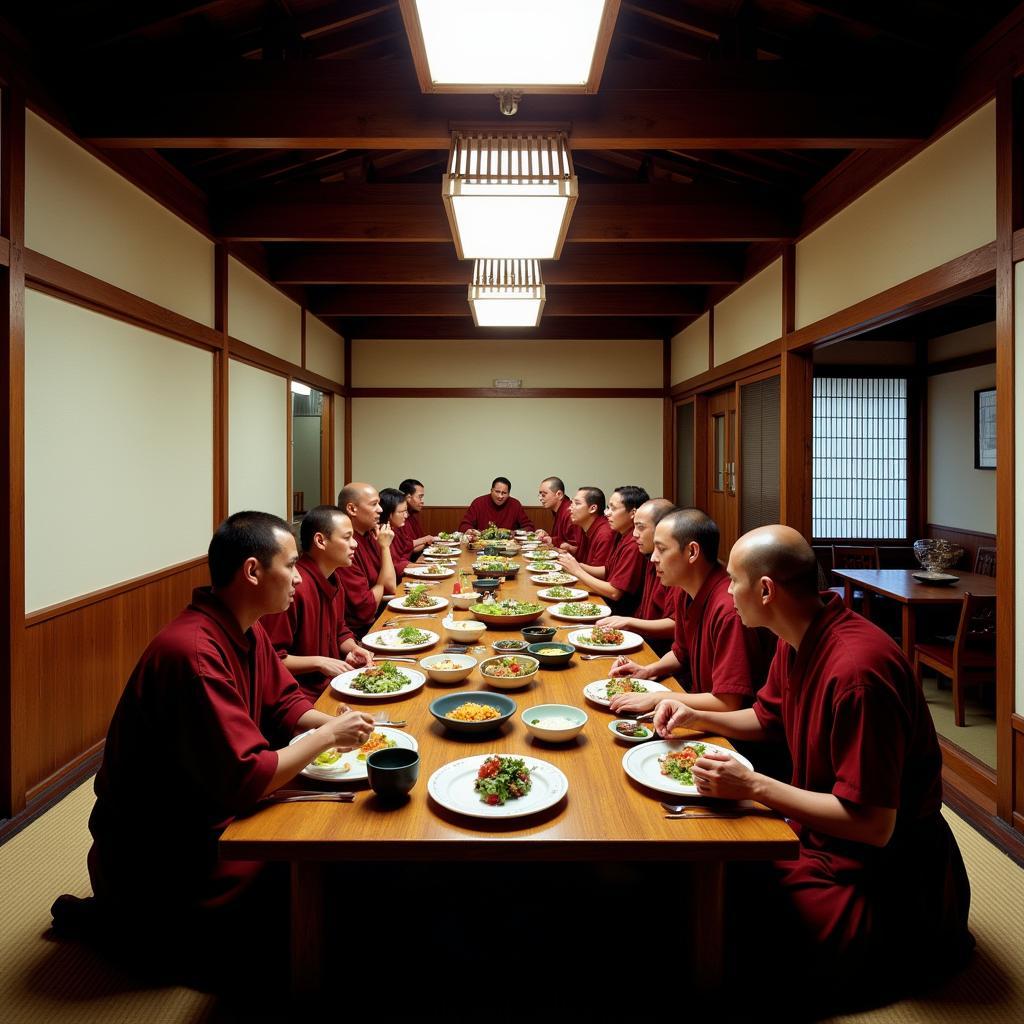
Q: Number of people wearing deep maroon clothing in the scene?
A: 12